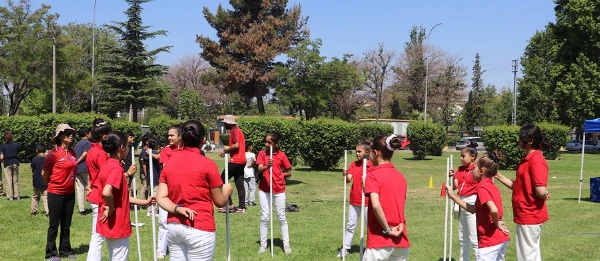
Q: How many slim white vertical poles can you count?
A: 8